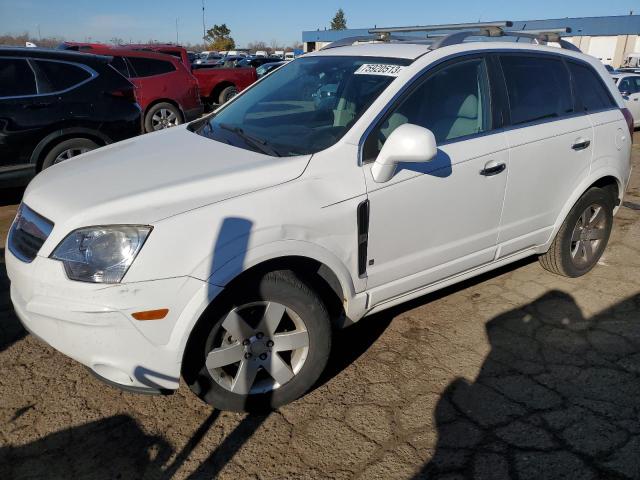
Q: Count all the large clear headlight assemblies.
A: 1